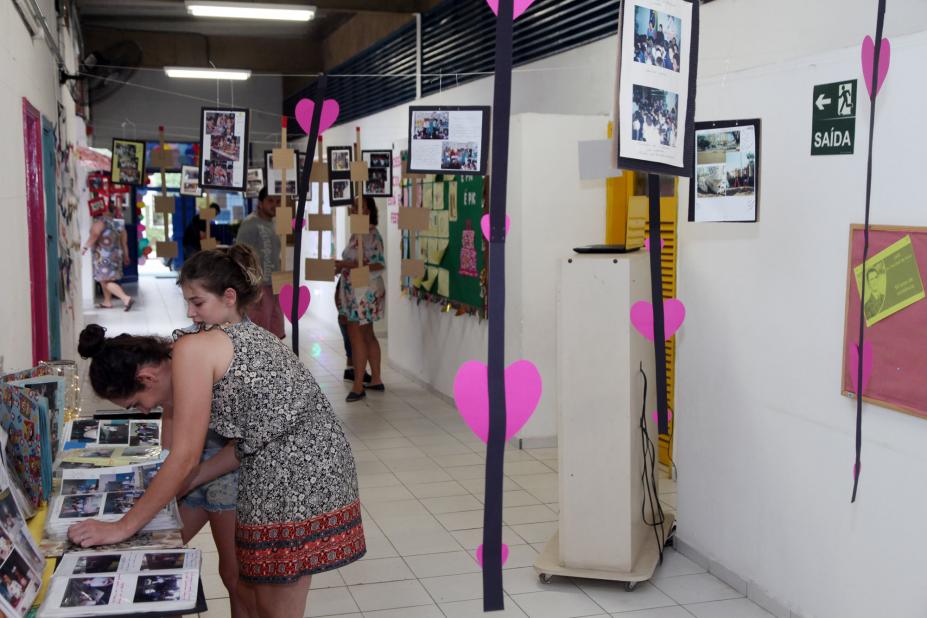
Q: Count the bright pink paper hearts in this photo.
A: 13